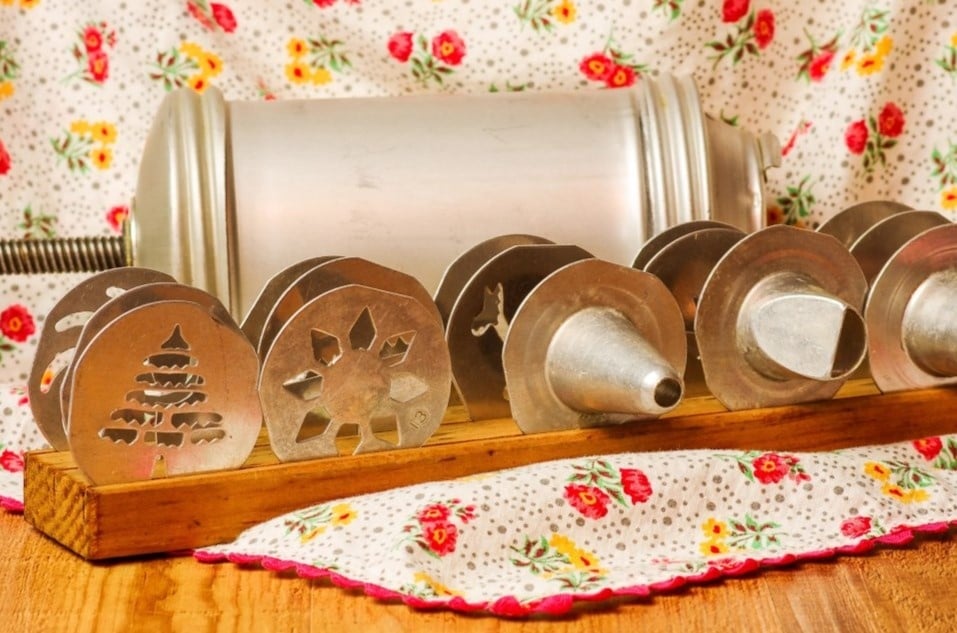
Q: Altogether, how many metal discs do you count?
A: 15